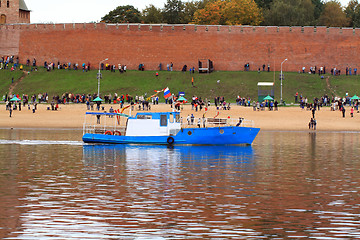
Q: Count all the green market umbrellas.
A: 5